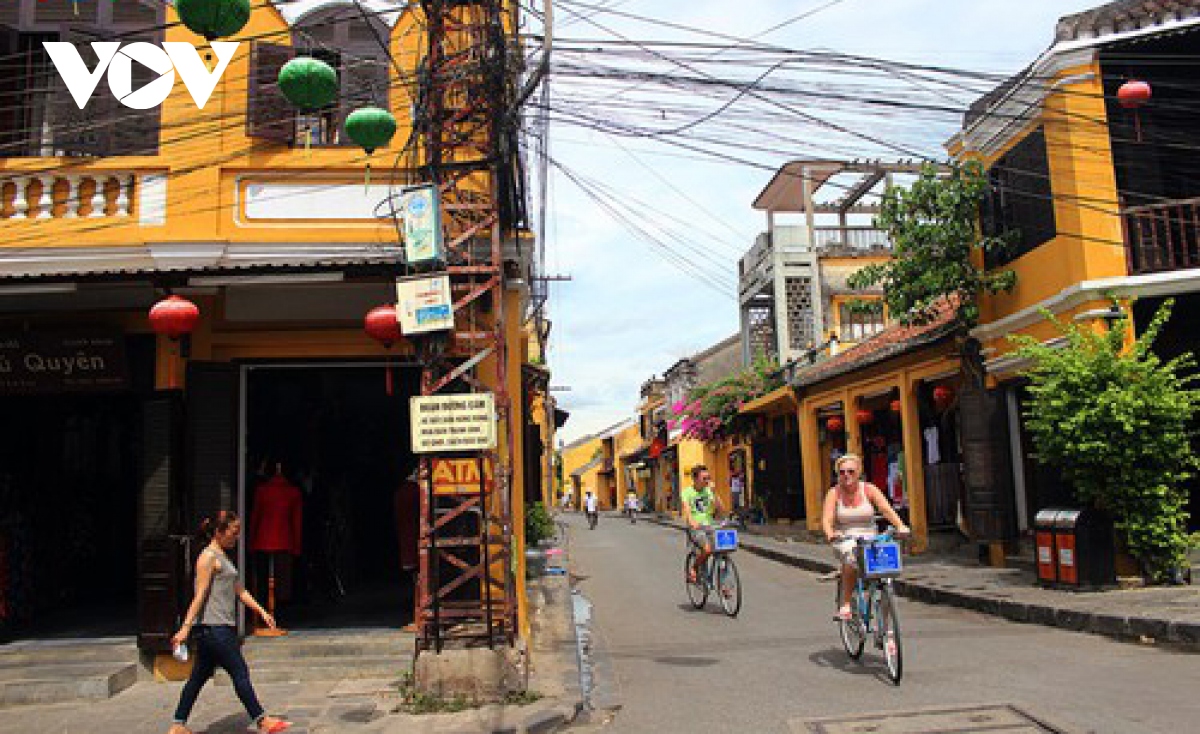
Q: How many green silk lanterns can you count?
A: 3